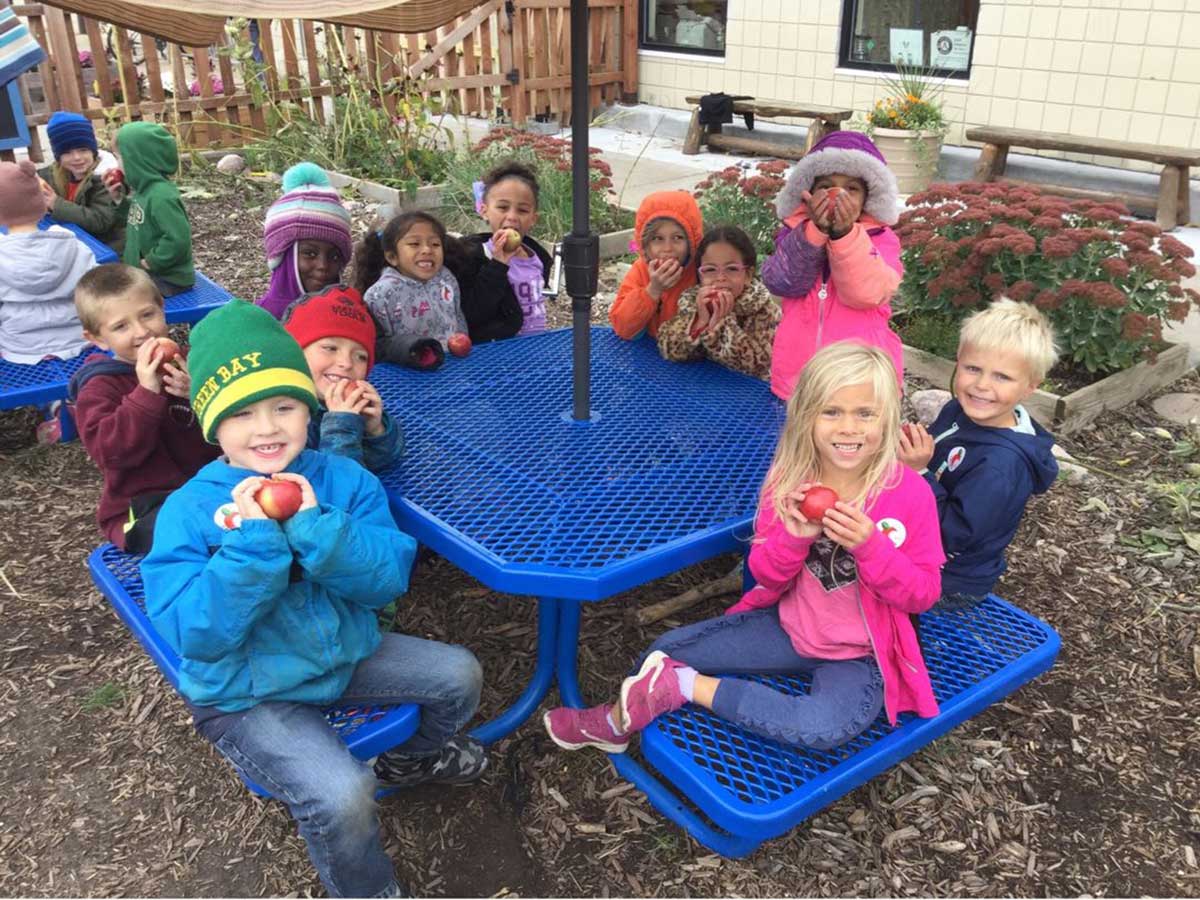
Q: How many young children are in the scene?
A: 14